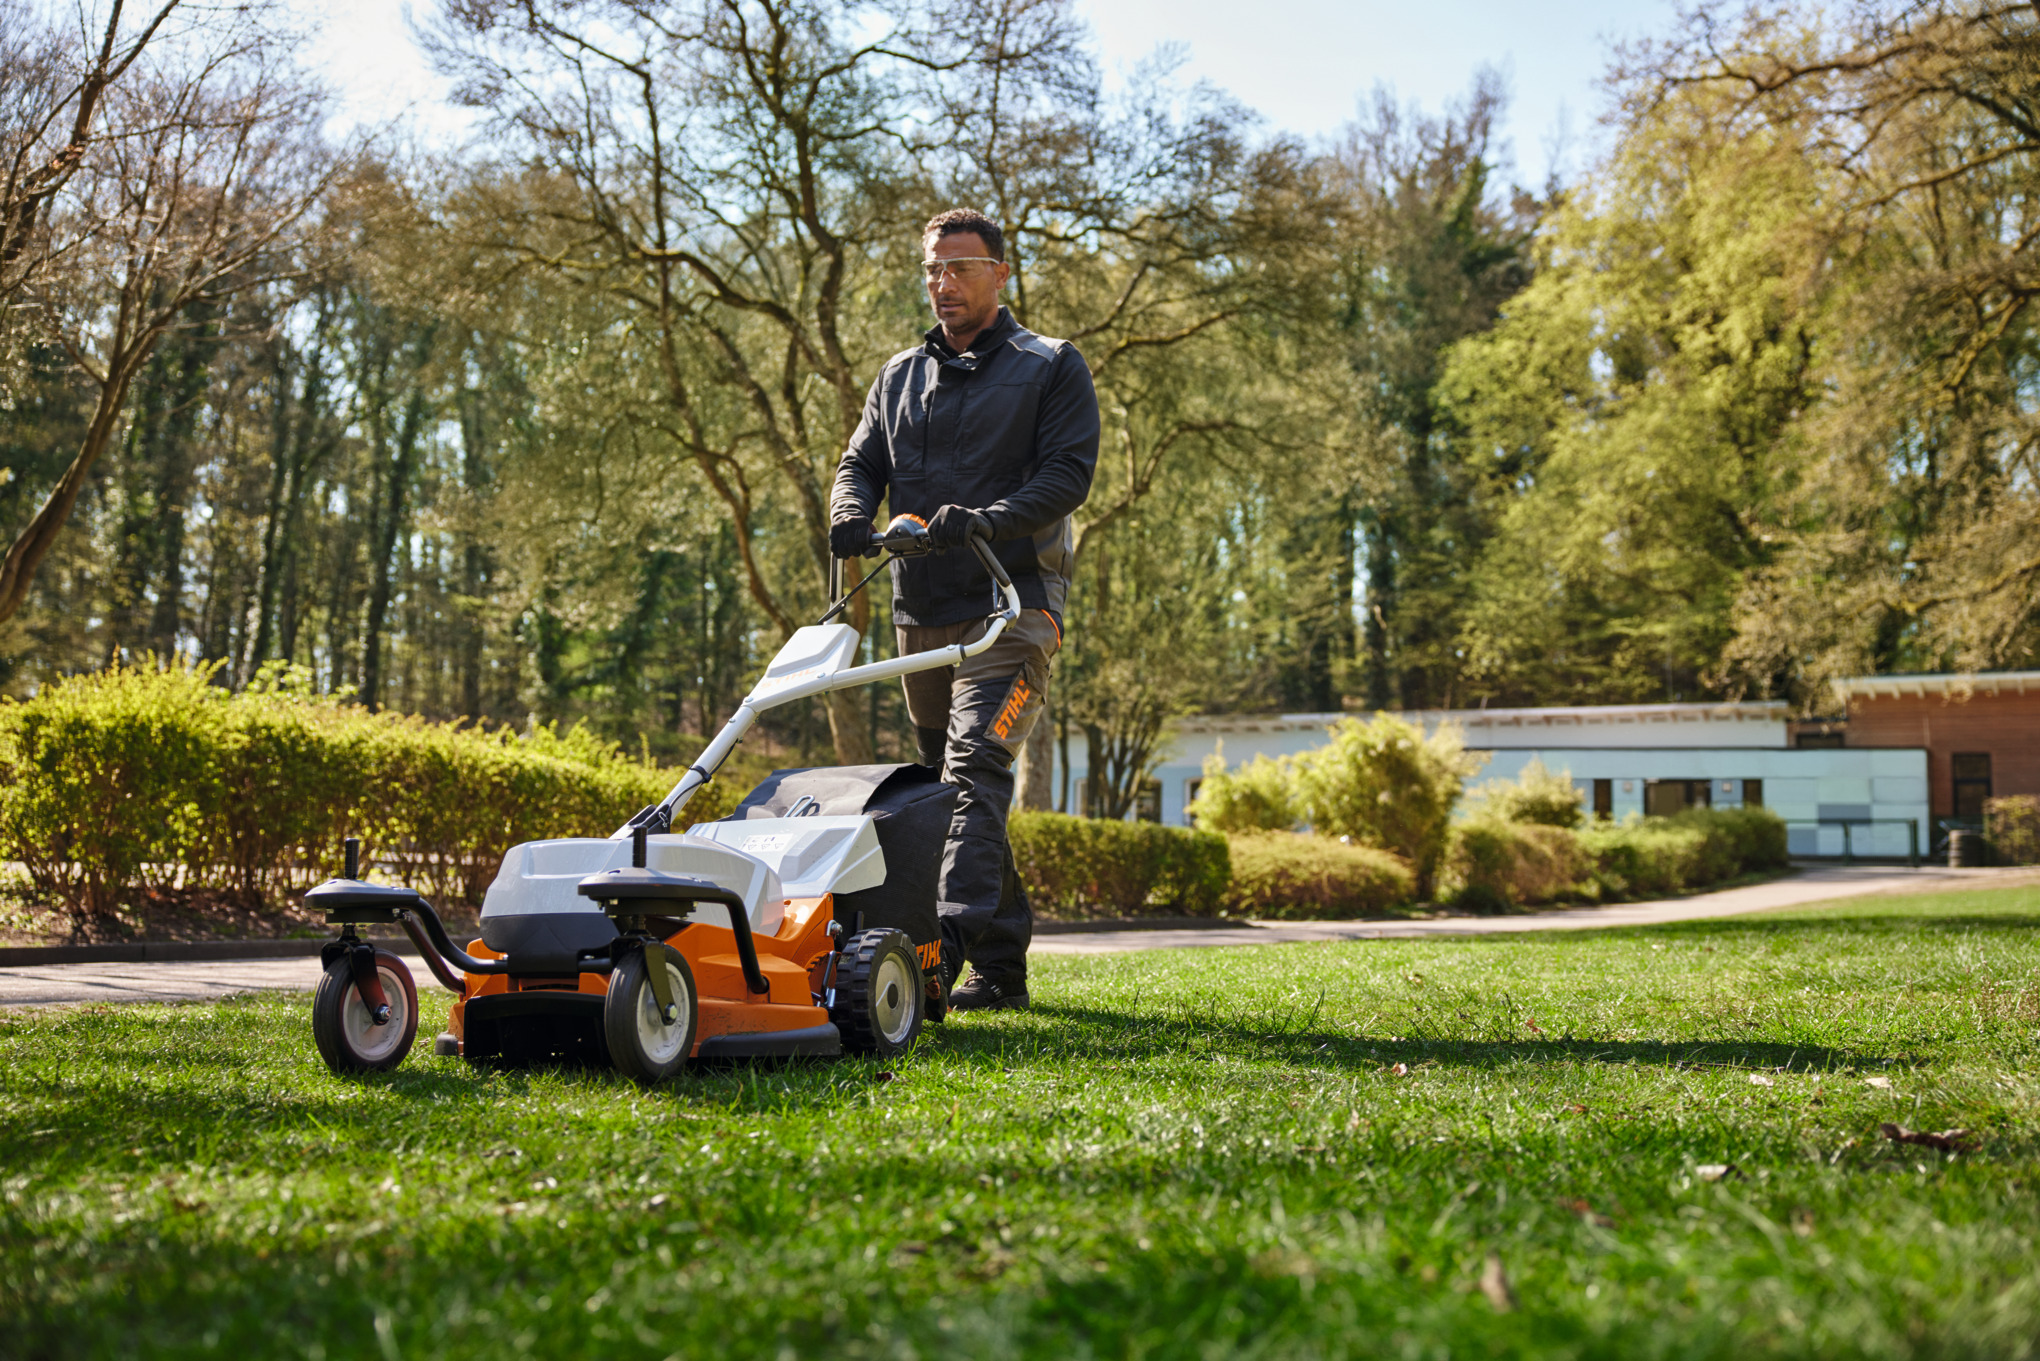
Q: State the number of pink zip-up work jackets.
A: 0